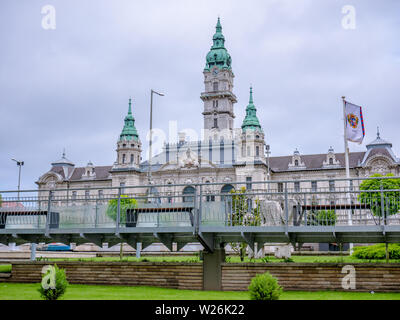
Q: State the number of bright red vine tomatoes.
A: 0